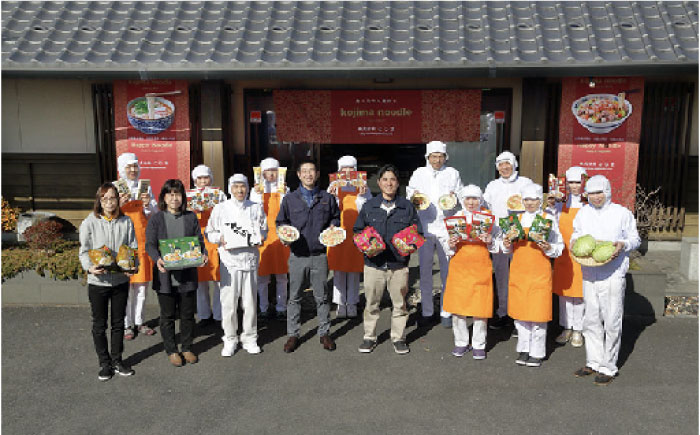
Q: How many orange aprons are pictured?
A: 7